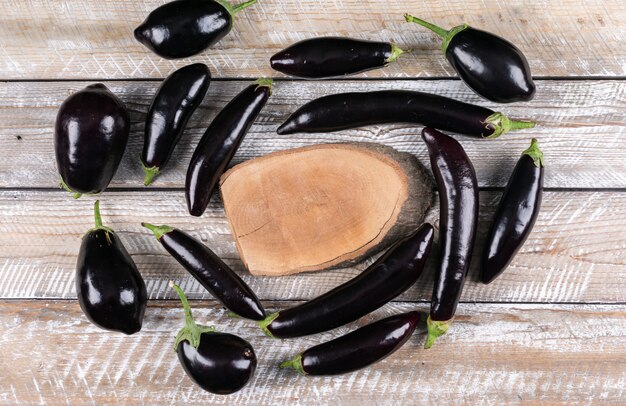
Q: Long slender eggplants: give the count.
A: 9